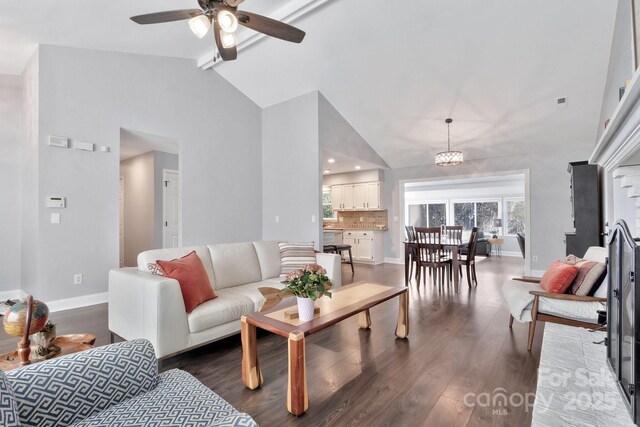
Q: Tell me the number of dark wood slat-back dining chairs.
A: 4